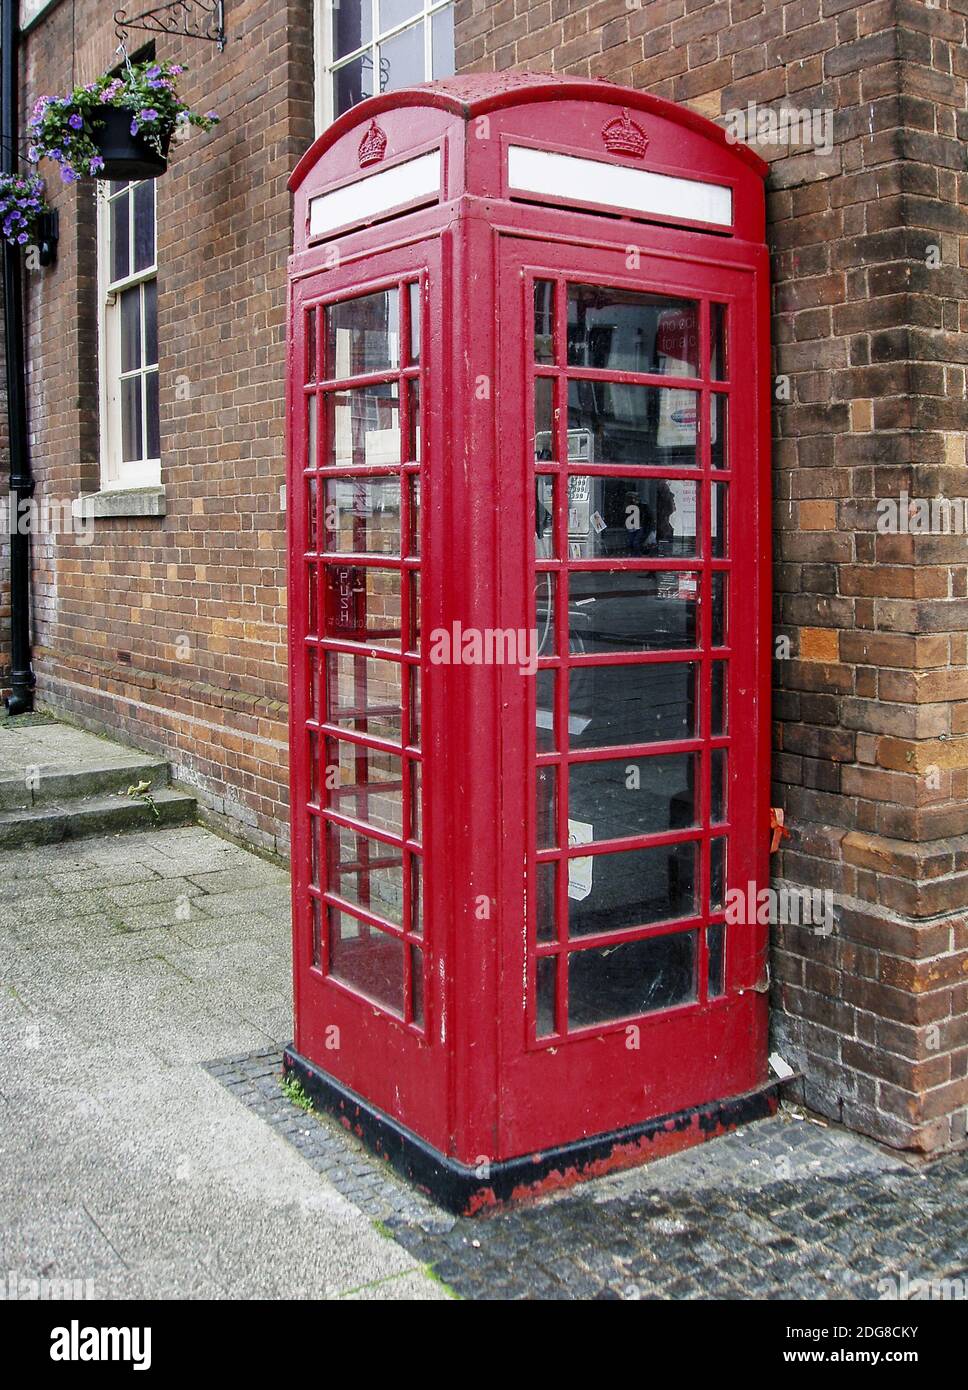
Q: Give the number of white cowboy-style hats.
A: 0